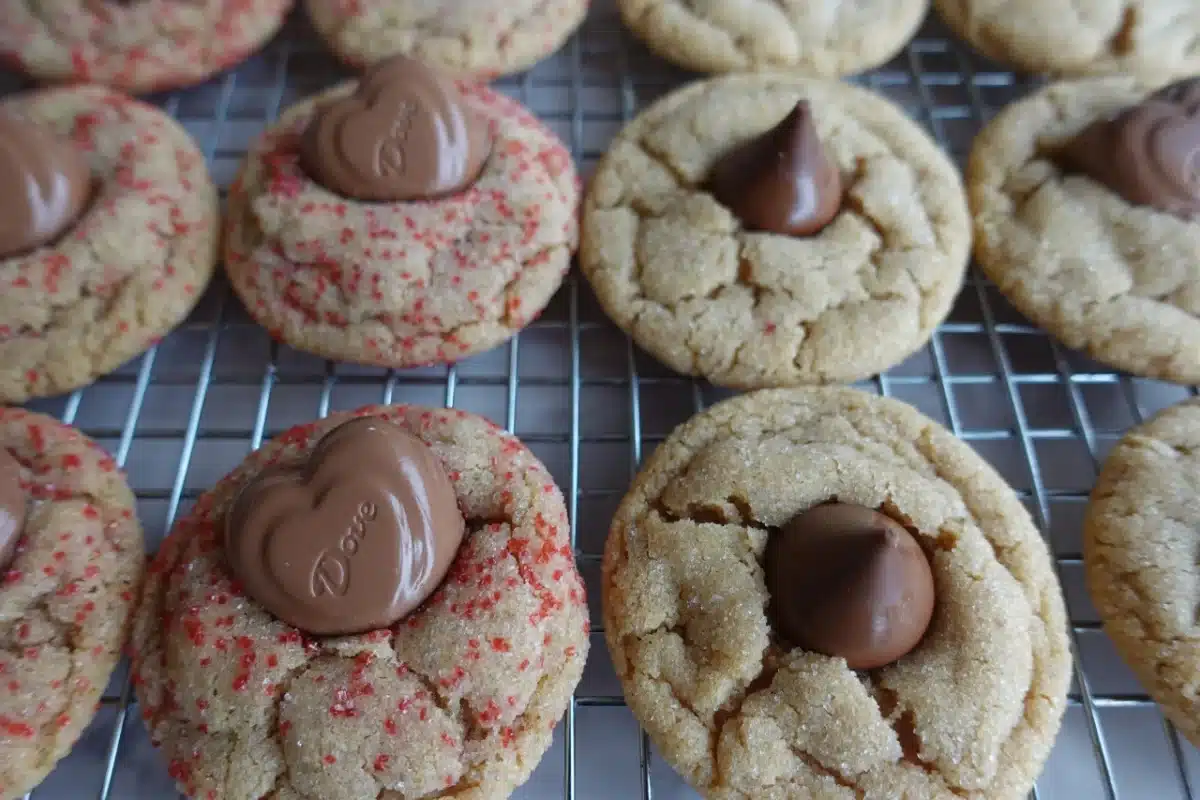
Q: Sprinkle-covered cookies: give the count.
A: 6